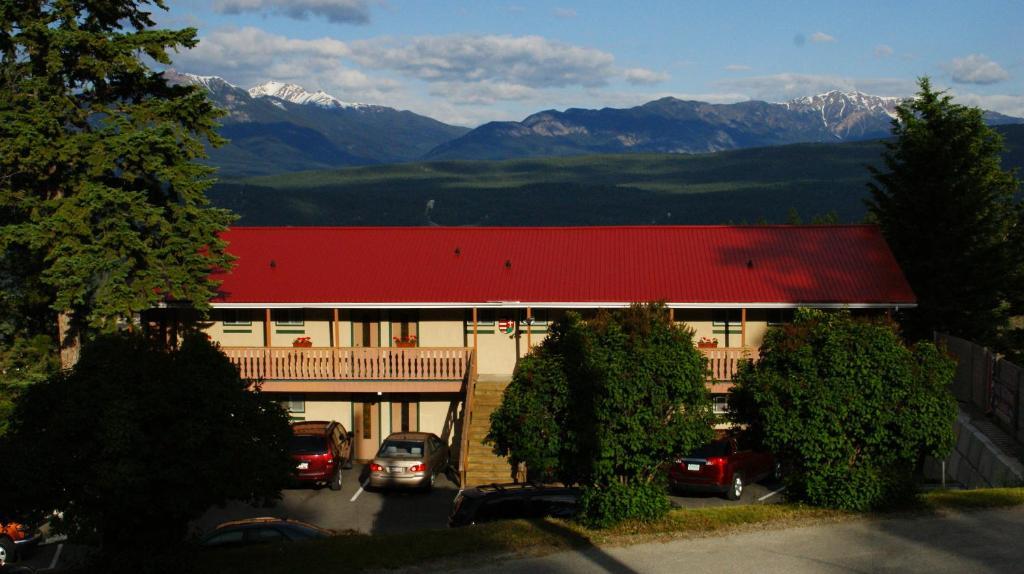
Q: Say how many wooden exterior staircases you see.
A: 1